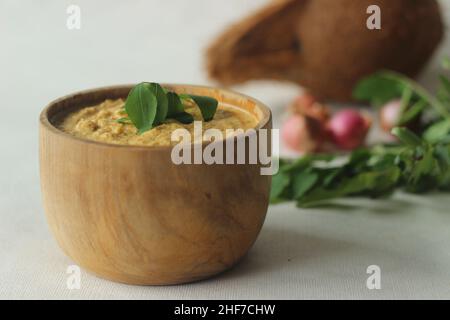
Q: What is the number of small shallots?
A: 4